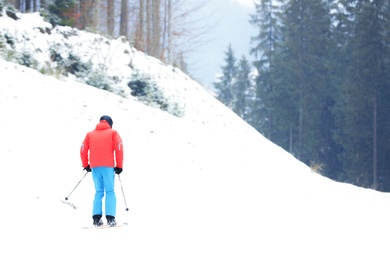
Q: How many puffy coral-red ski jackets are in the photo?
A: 1